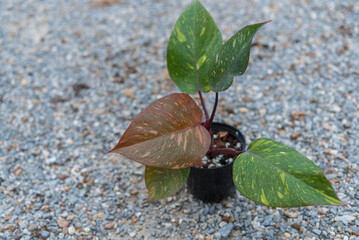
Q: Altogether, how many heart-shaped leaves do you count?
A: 5